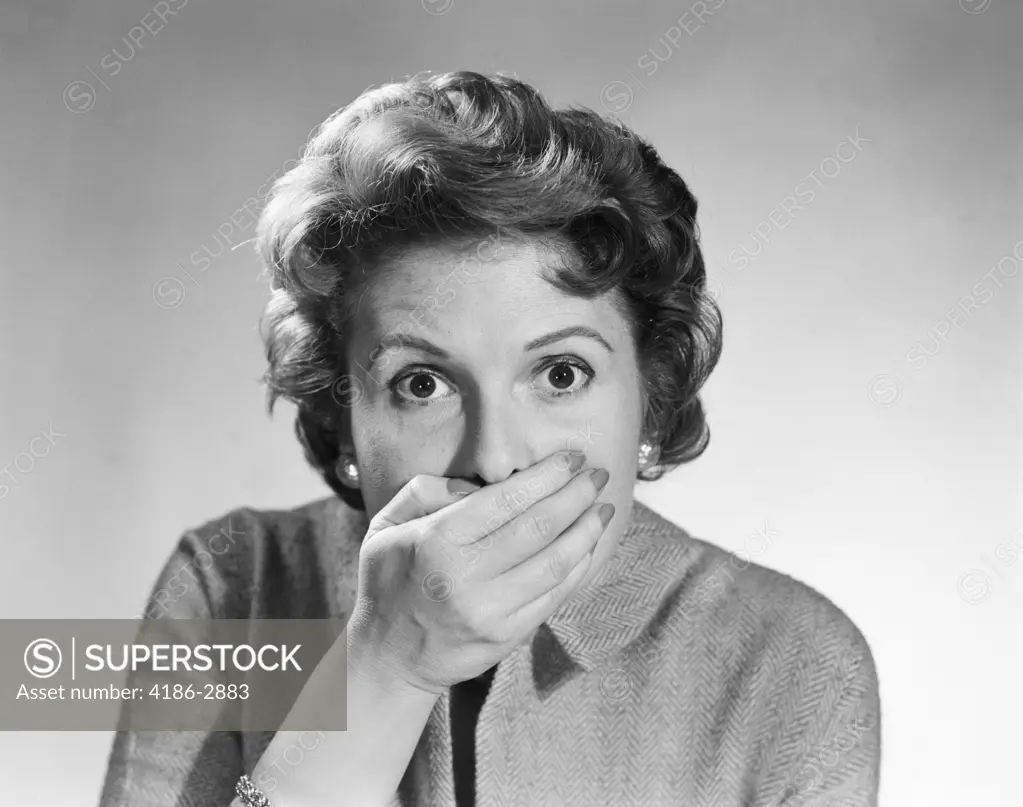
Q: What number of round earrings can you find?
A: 2